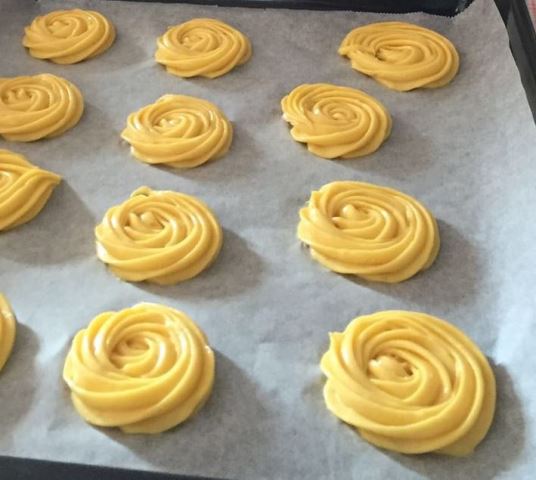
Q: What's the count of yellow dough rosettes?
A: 12